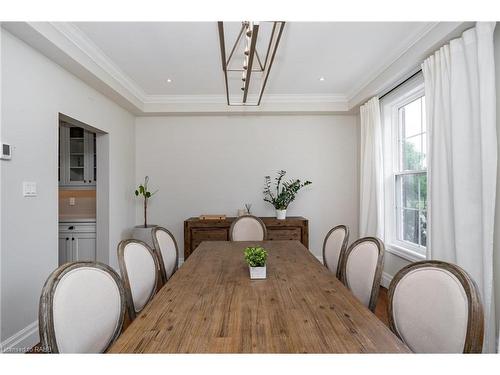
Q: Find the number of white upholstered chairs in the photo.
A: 7